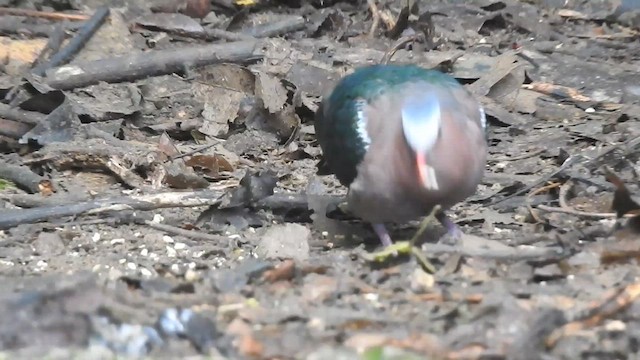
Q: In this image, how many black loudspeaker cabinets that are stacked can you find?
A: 0